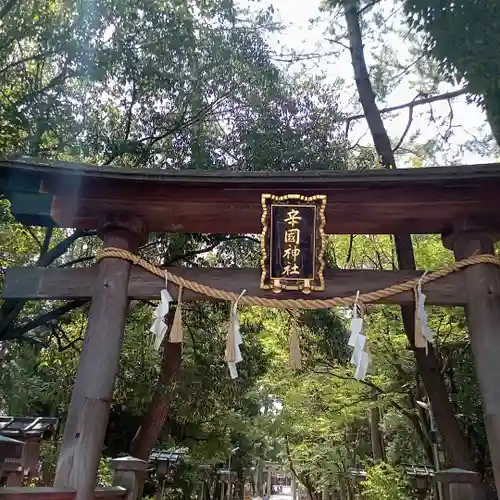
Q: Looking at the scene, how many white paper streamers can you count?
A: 4